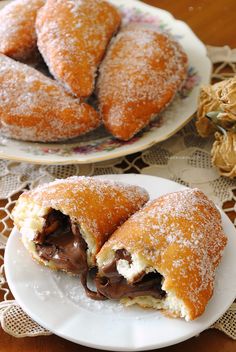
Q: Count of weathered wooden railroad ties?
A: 0